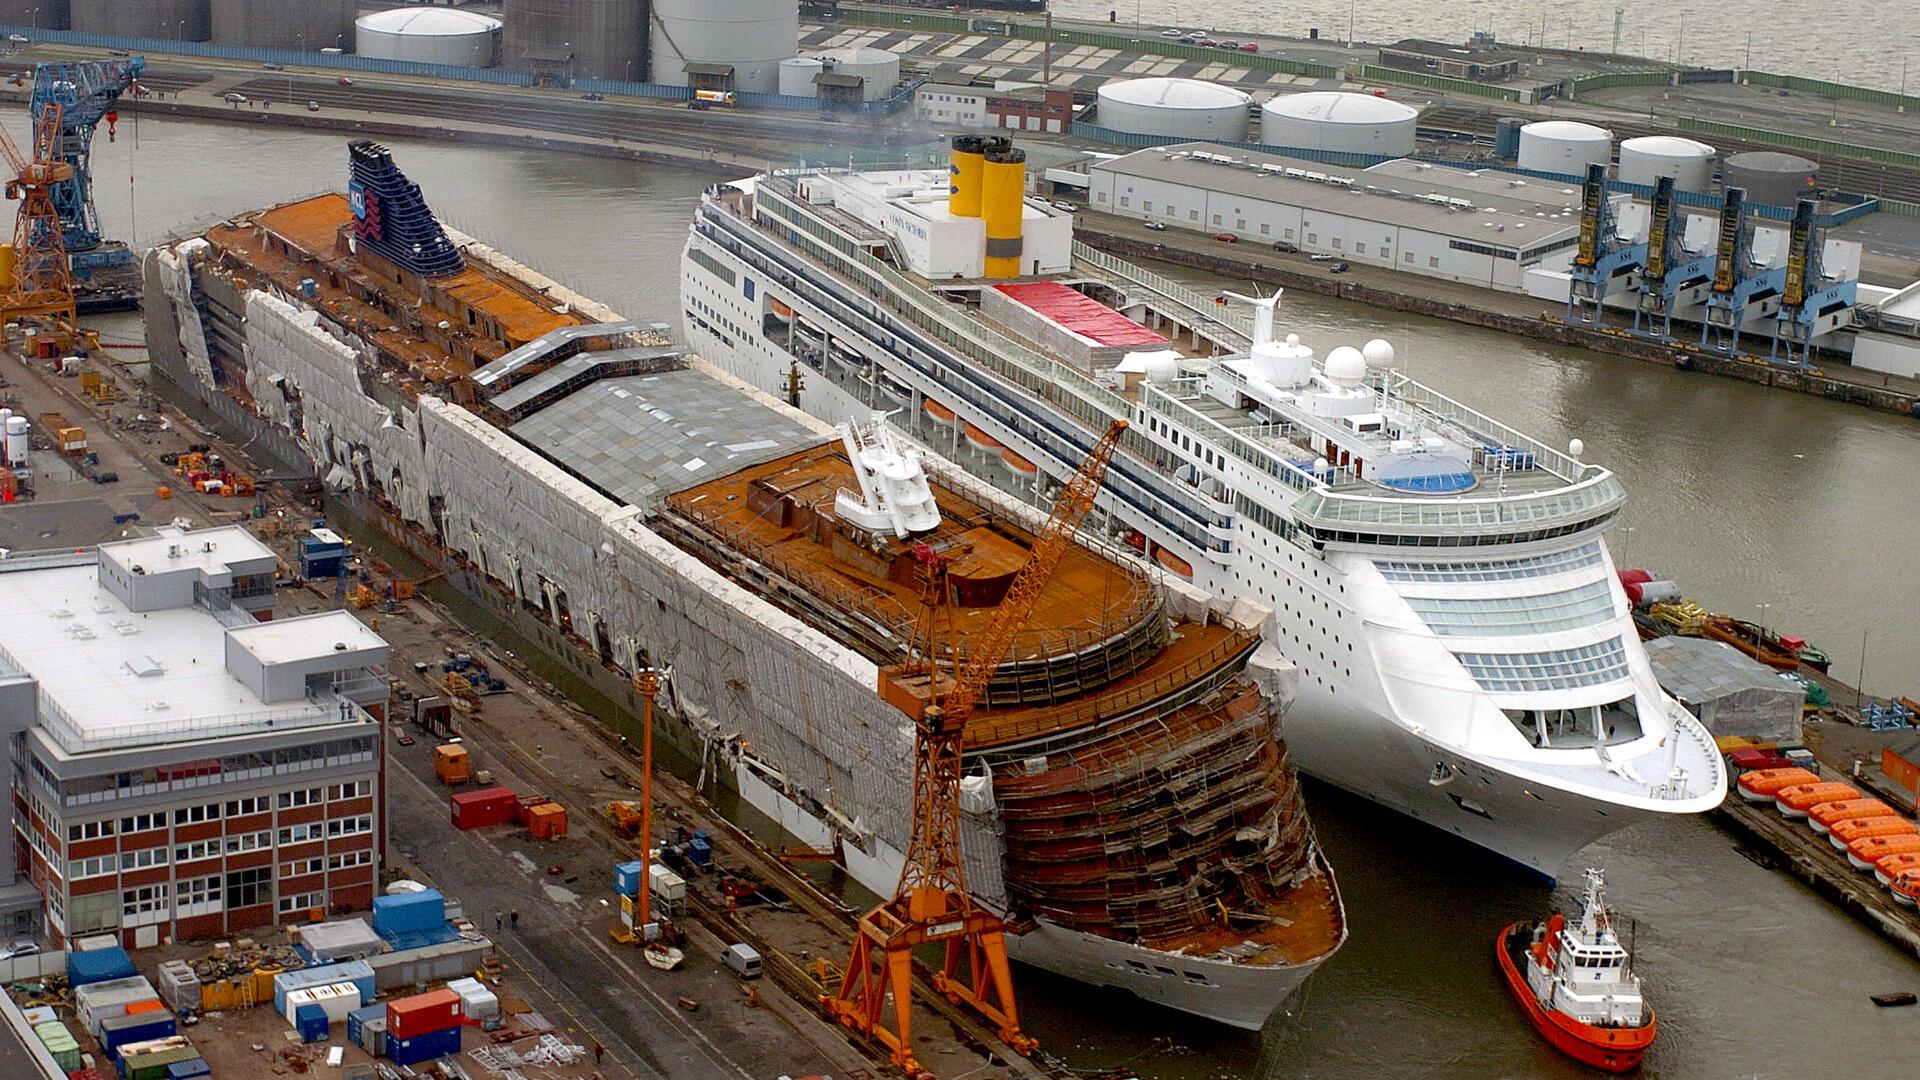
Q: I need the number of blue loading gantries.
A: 4